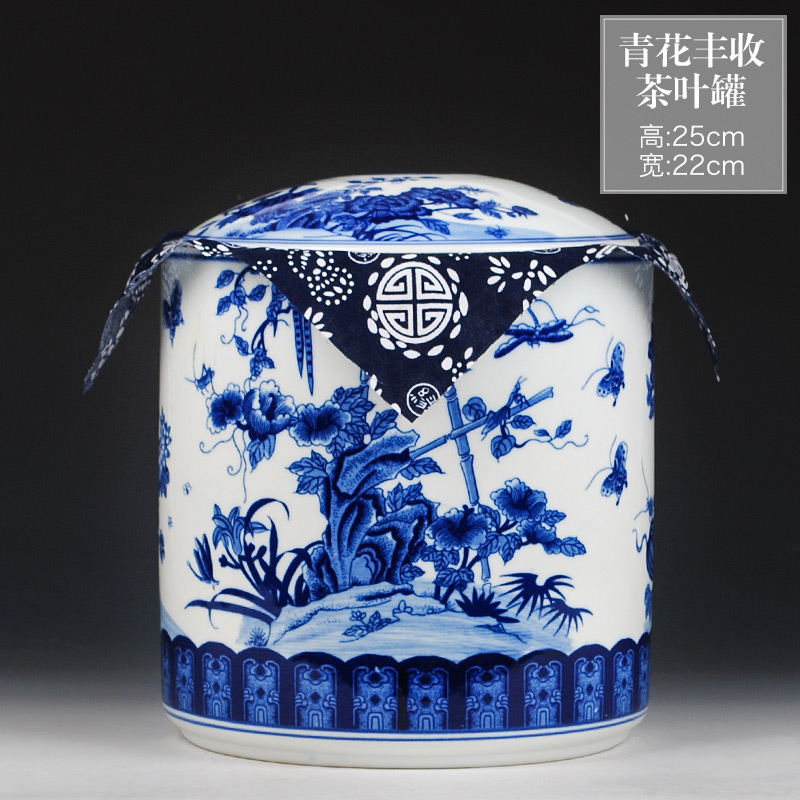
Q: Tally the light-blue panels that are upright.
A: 12